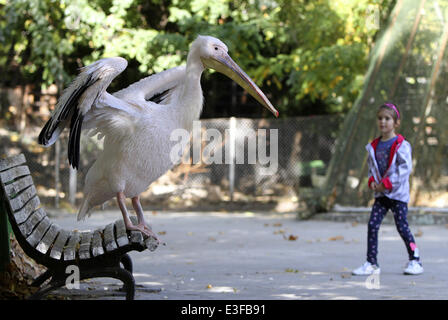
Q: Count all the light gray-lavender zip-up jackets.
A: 1